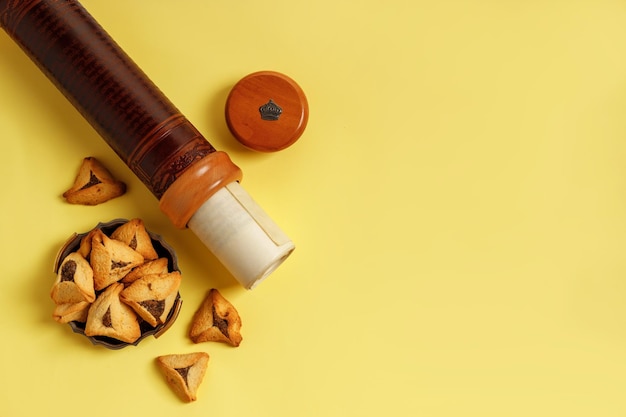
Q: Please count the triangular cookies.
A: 11